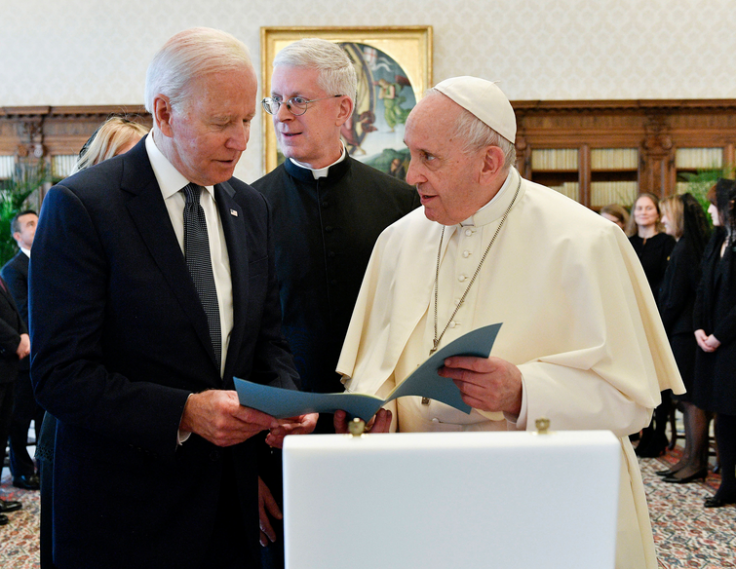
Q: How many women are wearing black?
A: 3